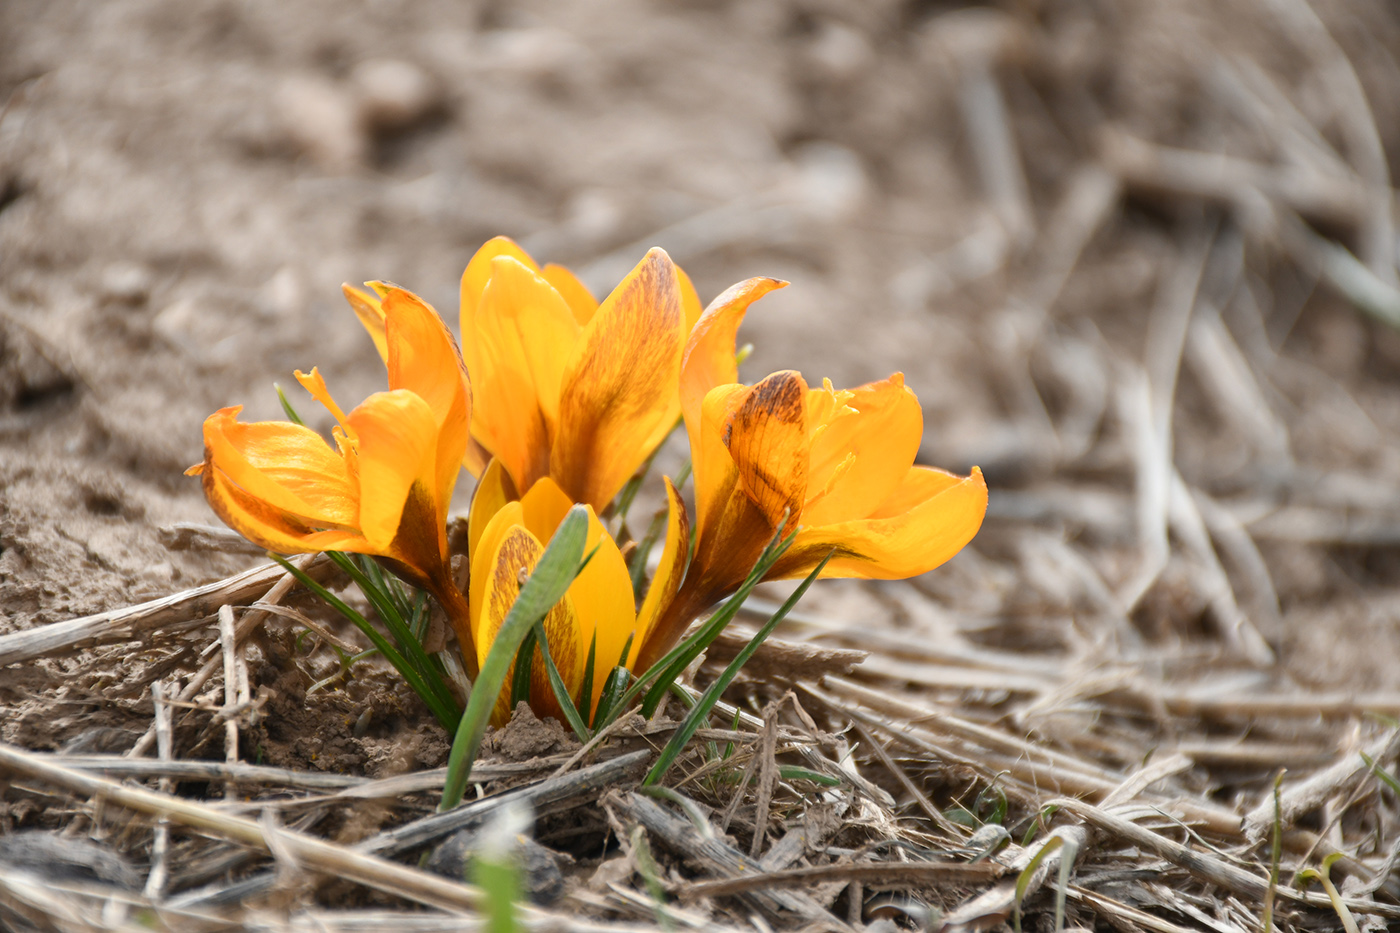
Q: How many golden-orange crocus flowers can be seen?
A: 4